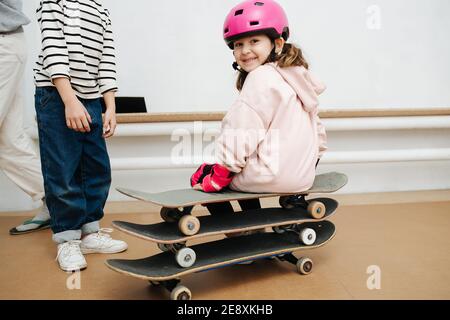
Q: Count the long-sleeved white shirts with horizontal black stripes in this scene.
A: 1